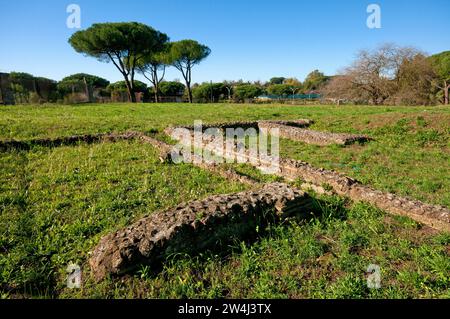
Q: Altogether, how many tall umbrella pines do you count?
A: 3